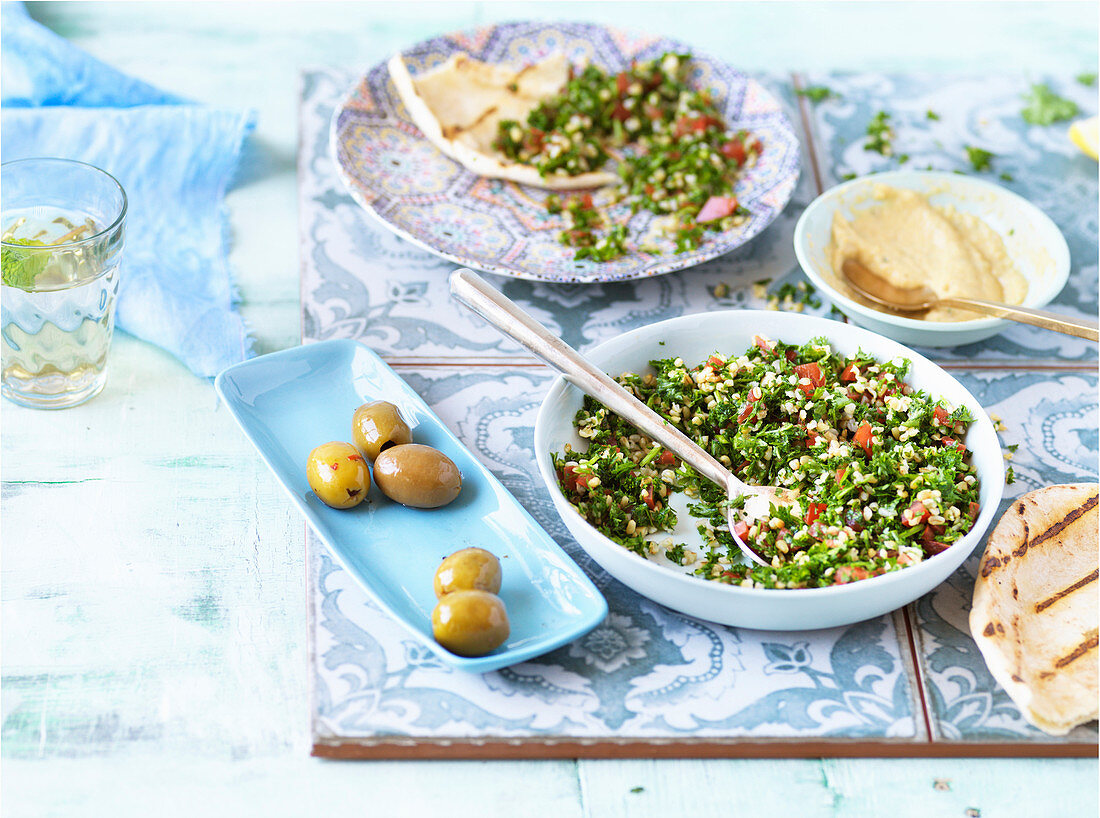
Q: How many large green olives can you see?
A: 5